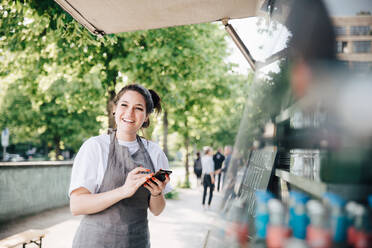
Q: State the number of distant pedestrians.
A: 4